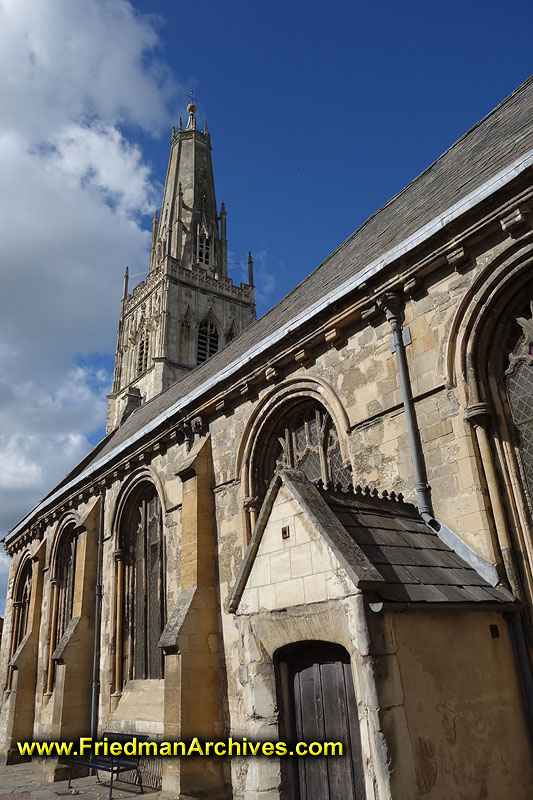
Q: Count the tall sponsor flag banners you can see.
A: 0